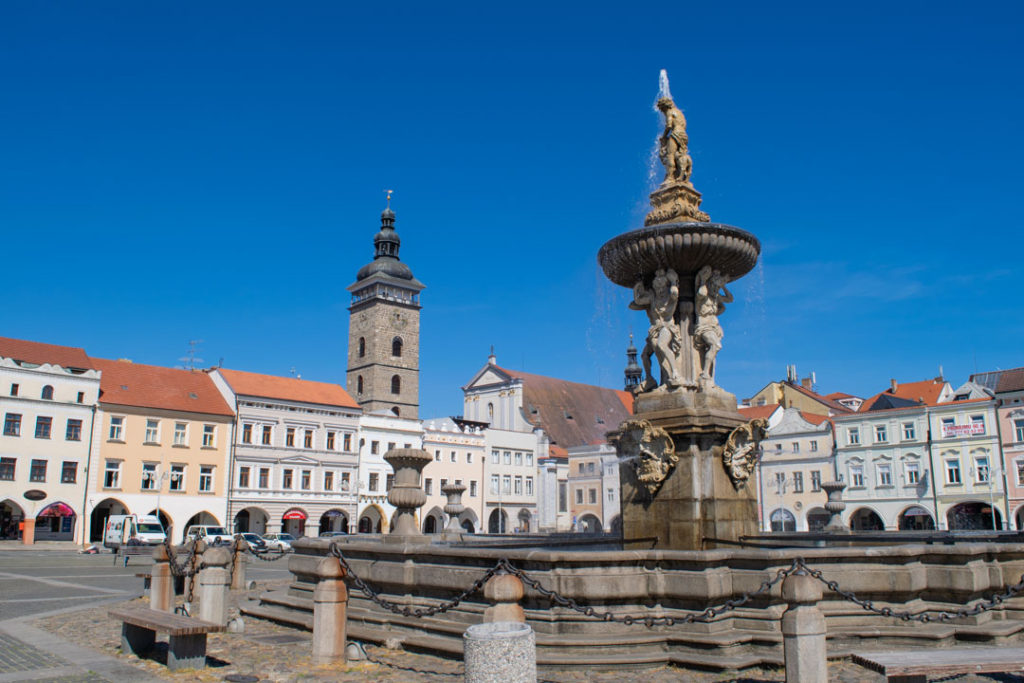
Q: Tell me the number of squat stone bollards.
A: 7